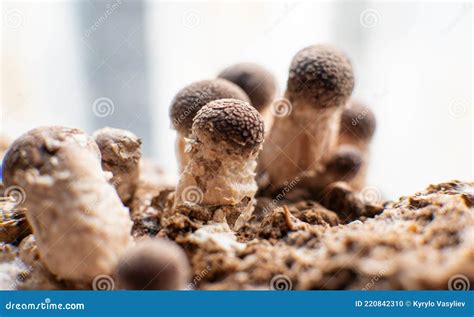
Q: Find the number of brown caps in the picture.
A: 9